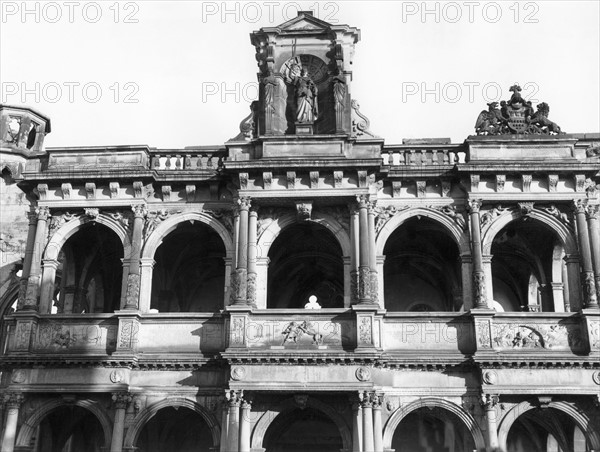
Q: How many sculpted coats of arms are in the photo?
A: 1